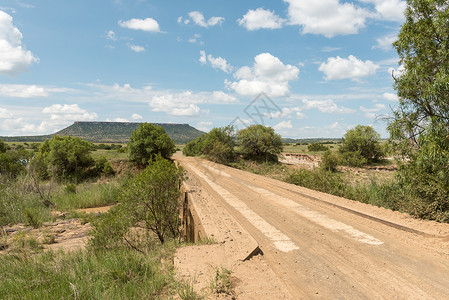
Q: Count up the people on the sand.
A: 0